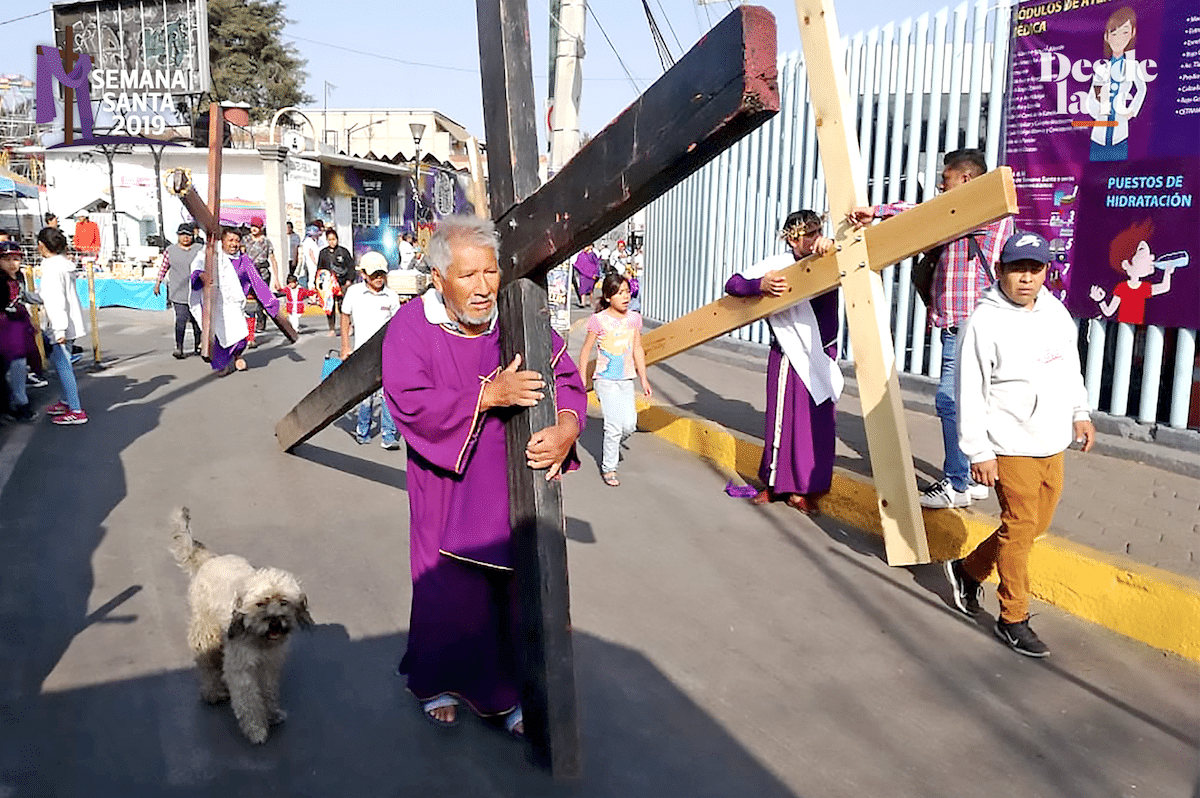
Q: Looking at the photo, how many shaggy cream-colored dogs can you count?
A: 1